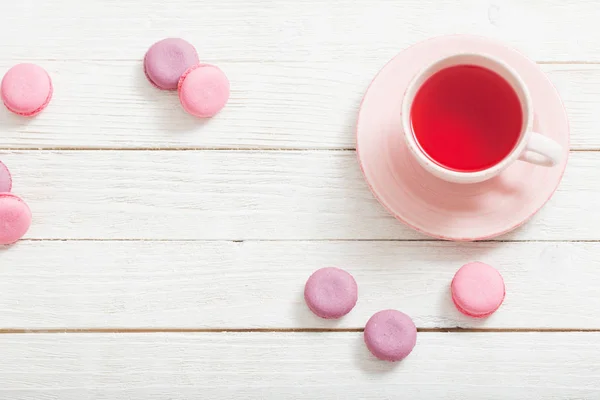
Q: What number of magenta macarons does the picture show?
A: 4